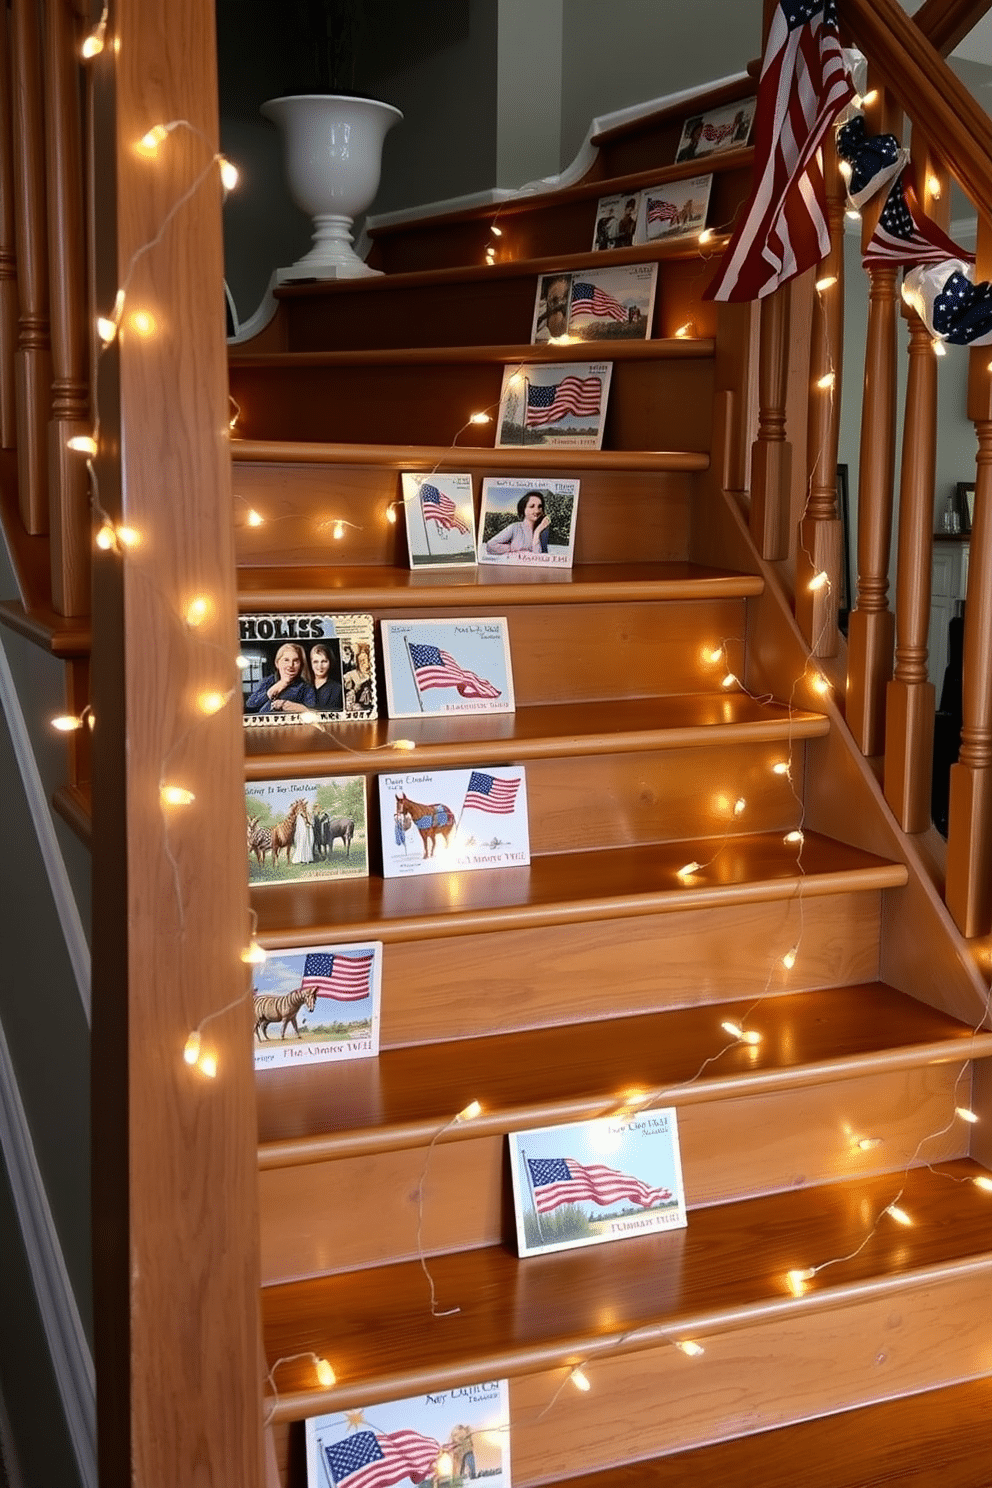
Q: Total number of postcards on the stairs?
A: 14